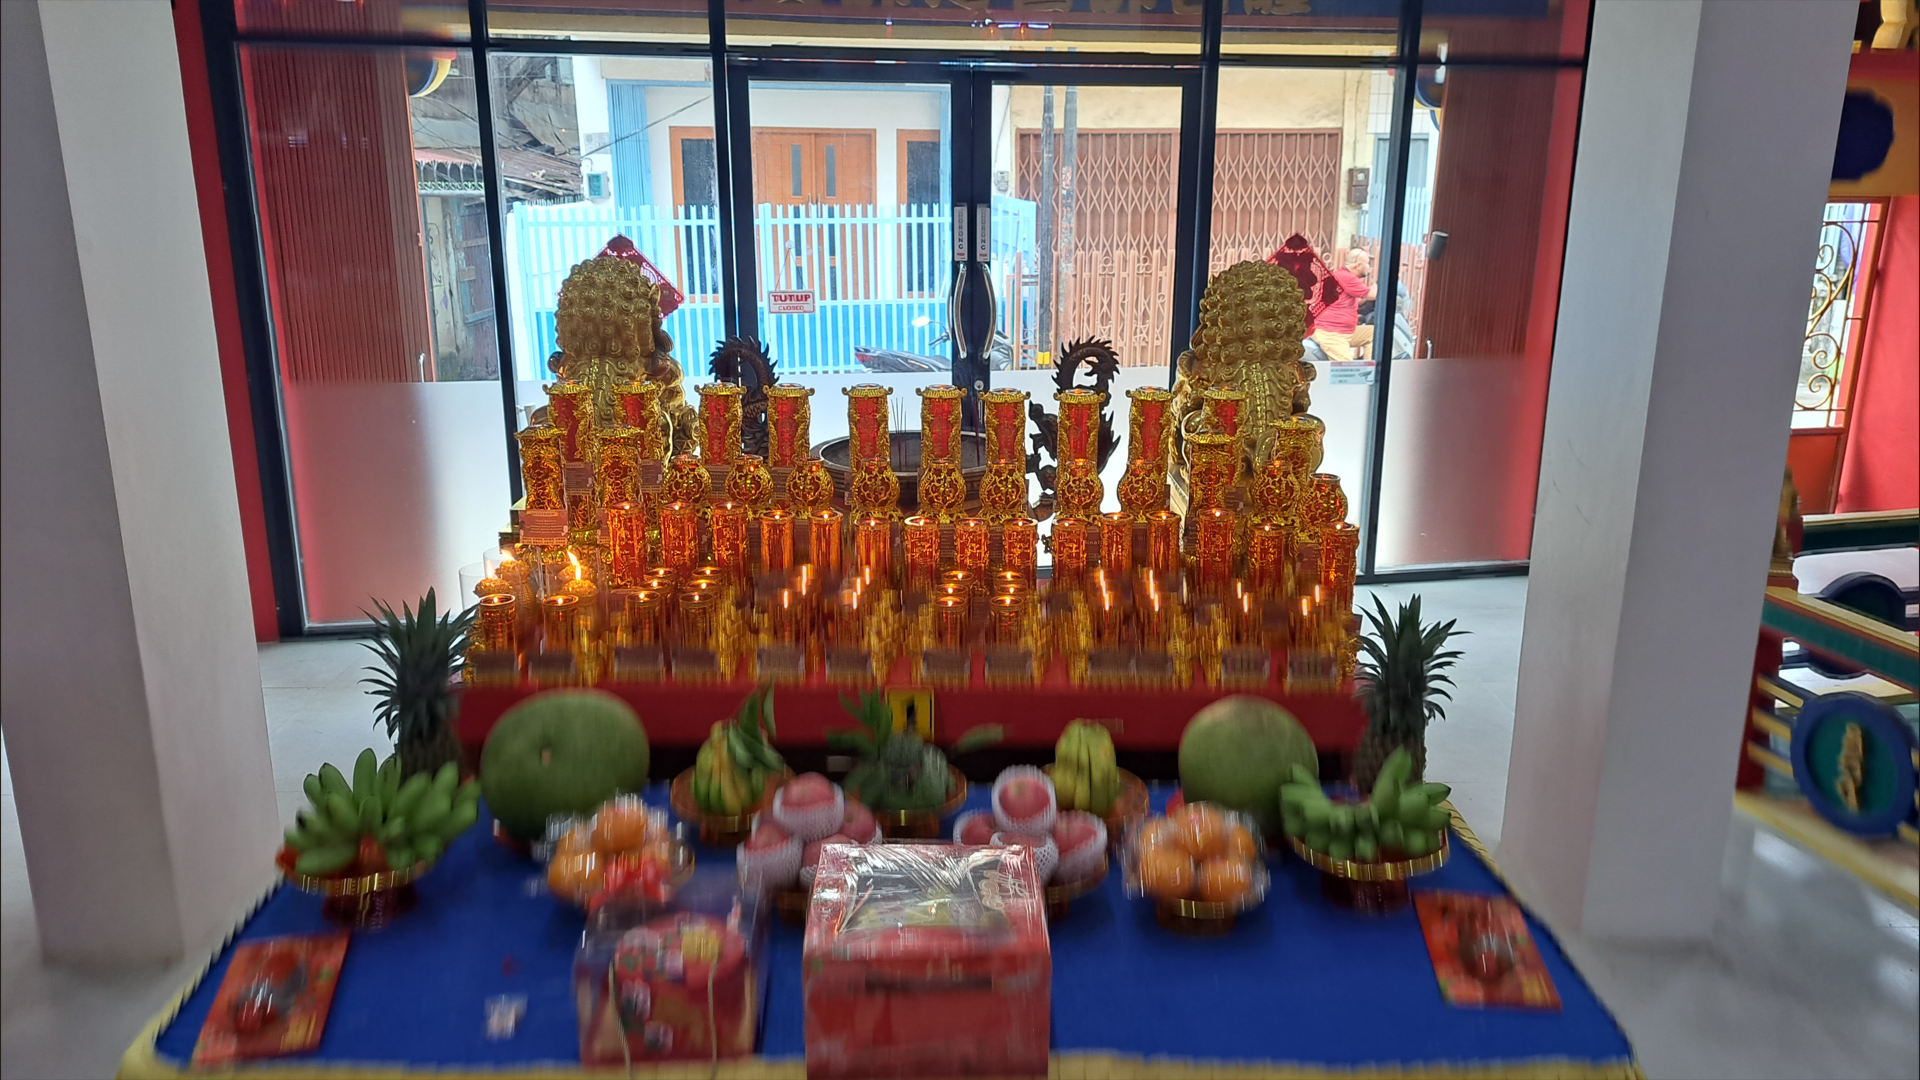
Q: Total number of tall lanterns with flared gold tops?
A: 14